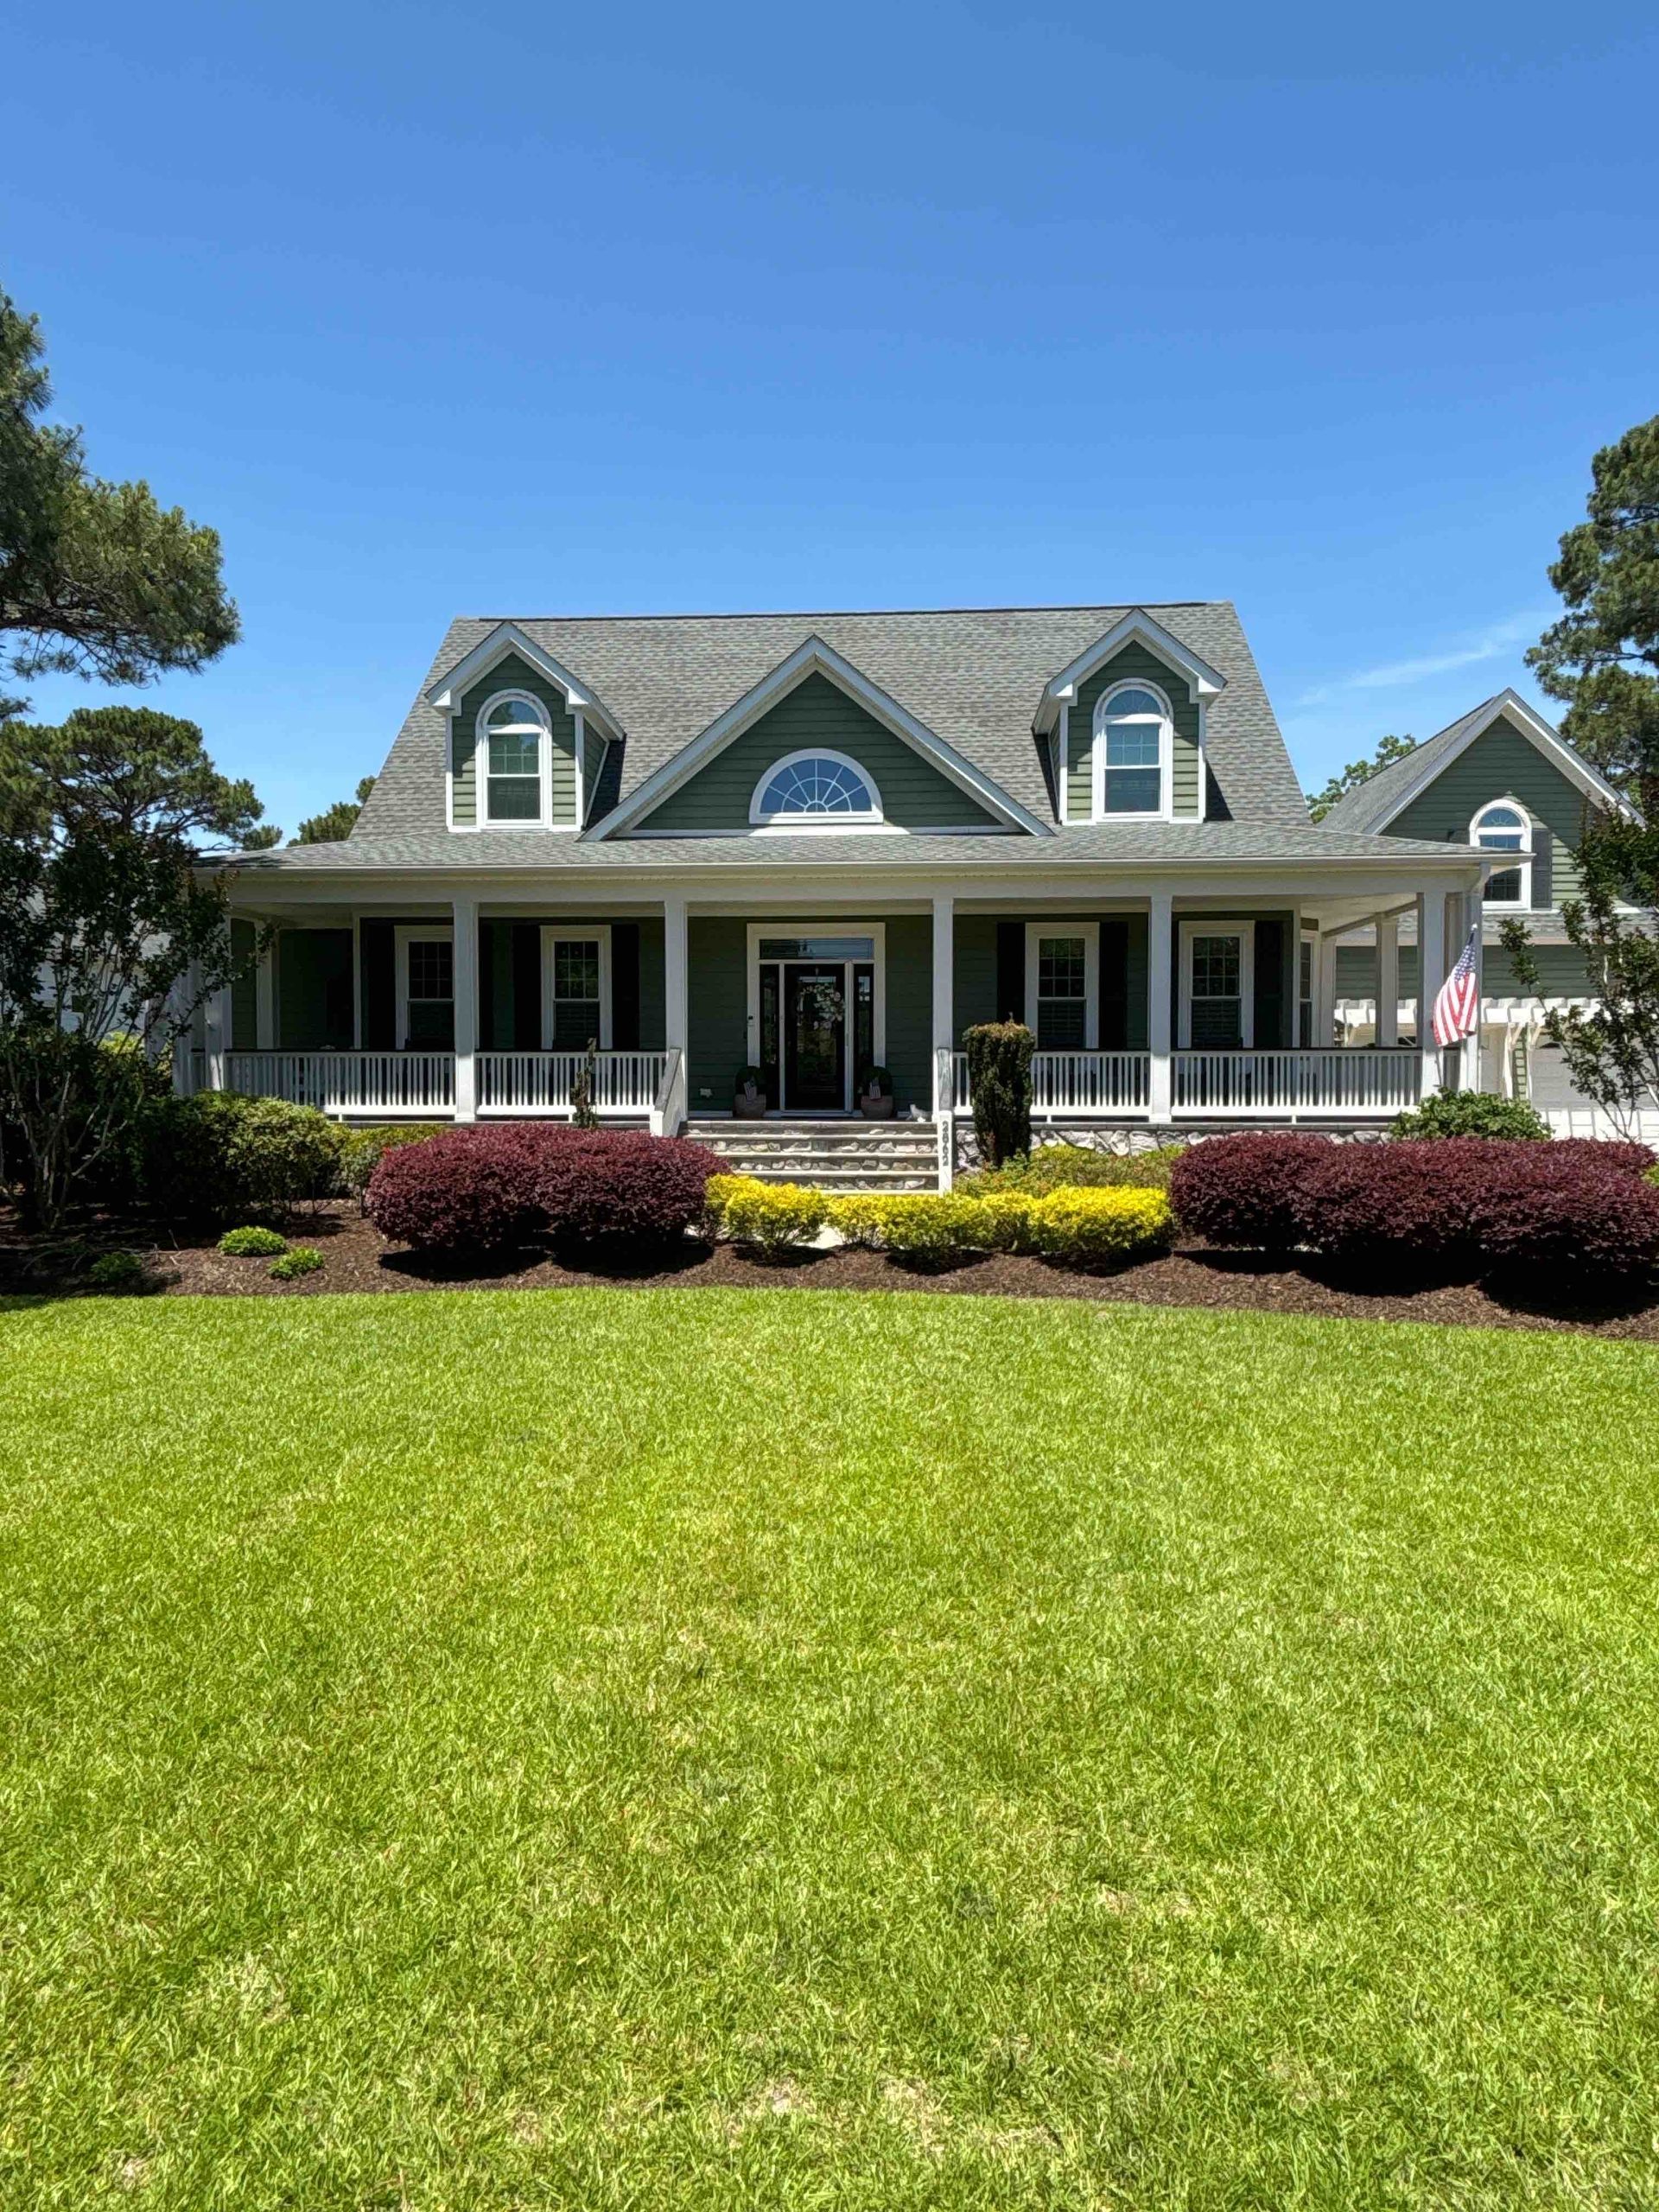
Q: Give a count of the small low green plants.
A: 3